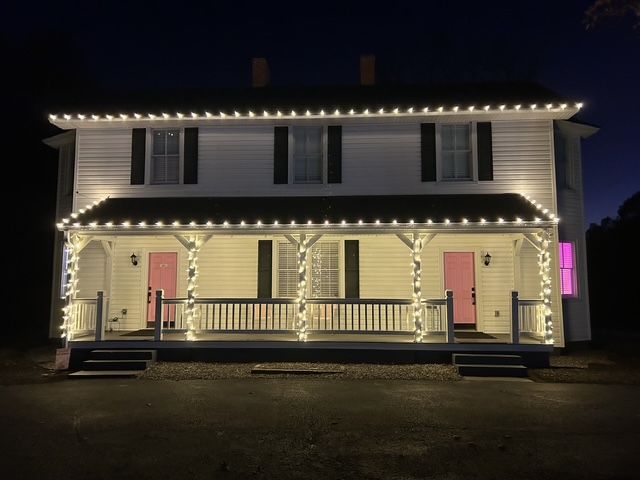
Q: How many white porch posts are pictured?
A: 5